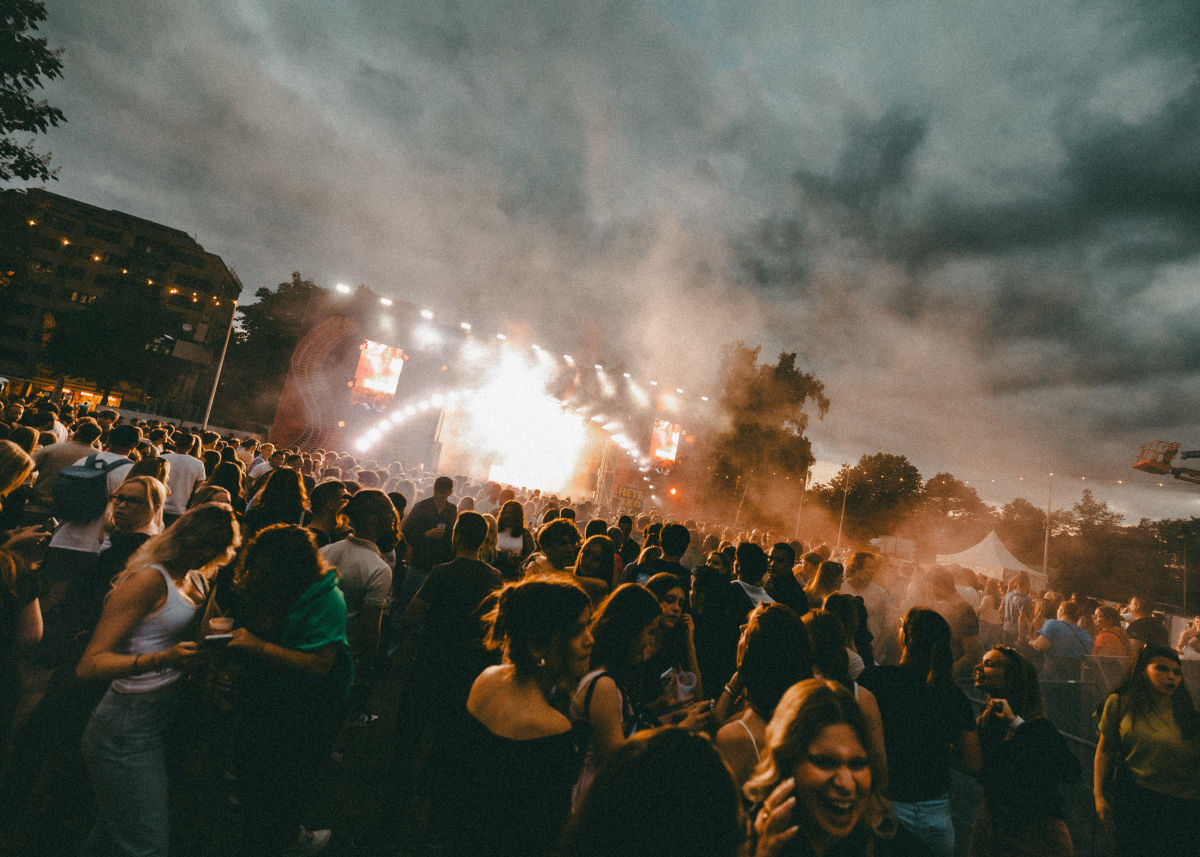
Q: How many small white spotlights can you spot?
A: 12